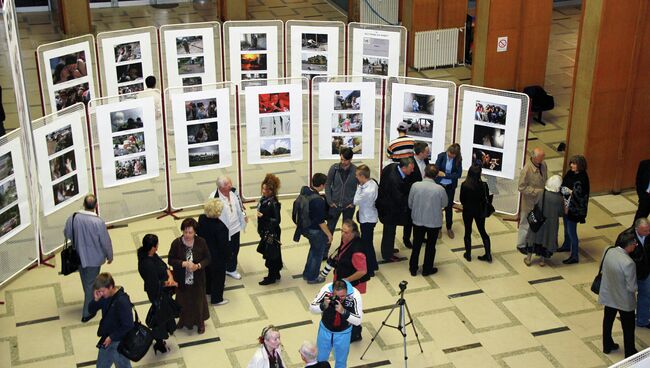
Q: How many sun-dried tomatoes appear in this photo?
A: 0